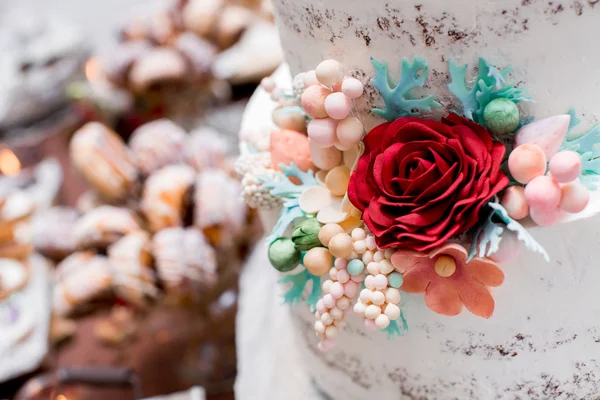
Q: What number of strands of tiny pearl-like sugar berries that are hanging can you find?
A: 2